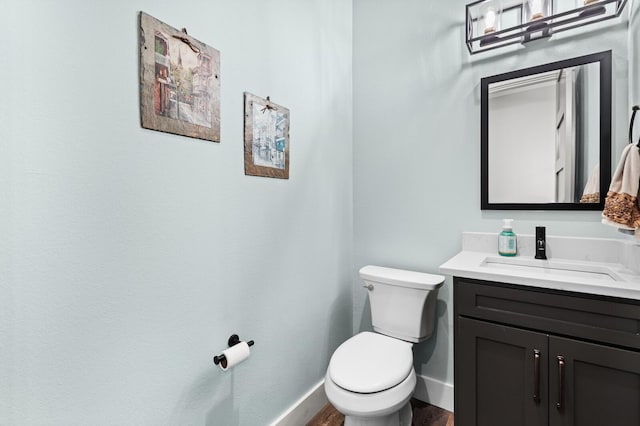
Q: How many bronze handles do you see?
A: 2